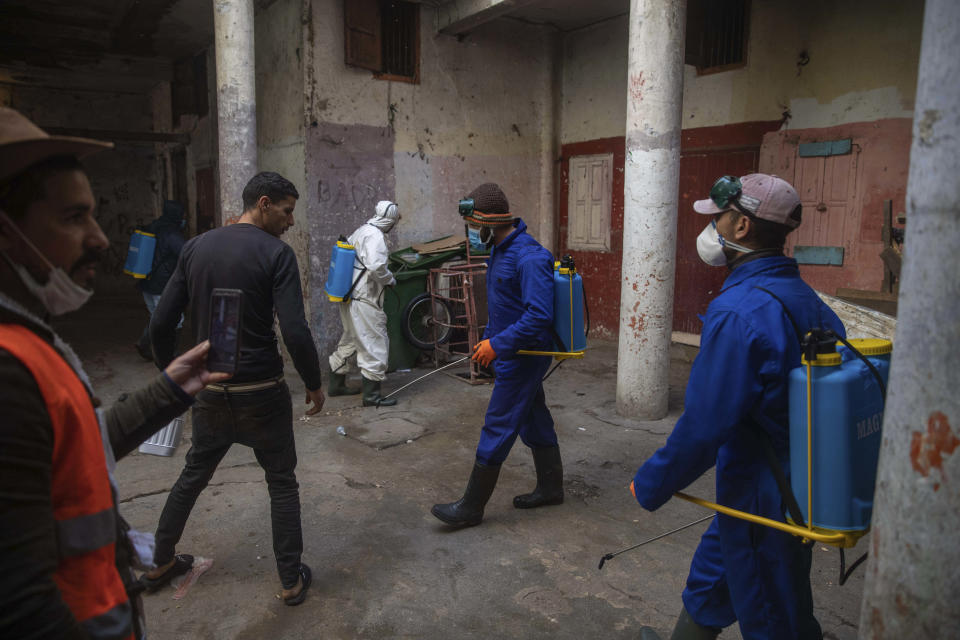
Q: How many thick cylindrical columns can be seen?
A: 3